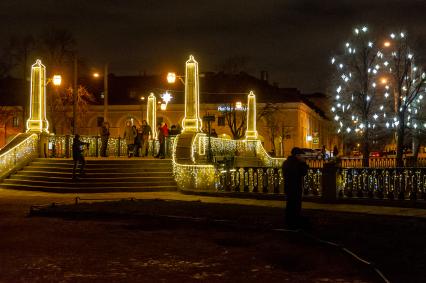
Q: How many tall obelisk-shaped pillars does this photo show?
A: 4